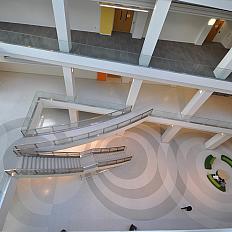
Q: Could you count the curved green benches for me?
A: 3